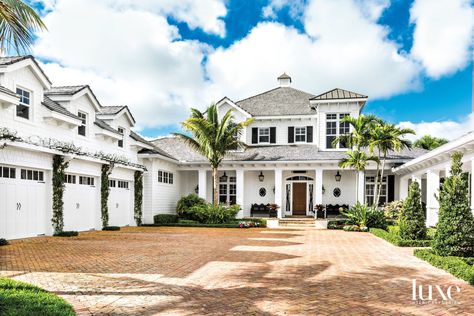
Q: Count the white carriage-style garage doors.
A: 3